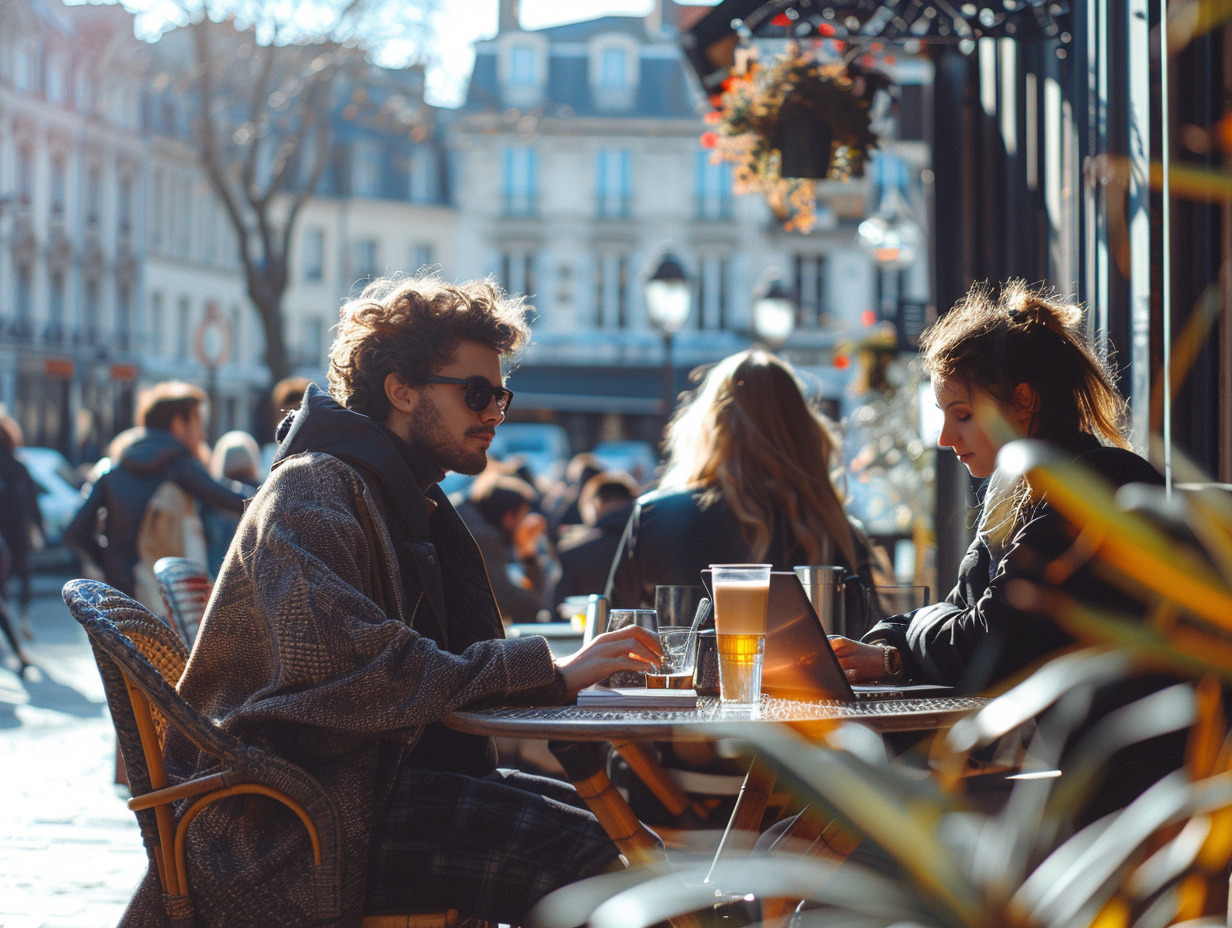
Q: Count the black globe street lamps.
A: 2